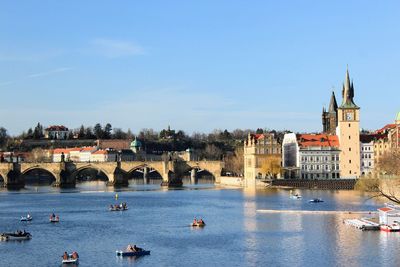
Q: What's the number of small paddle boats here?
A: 9